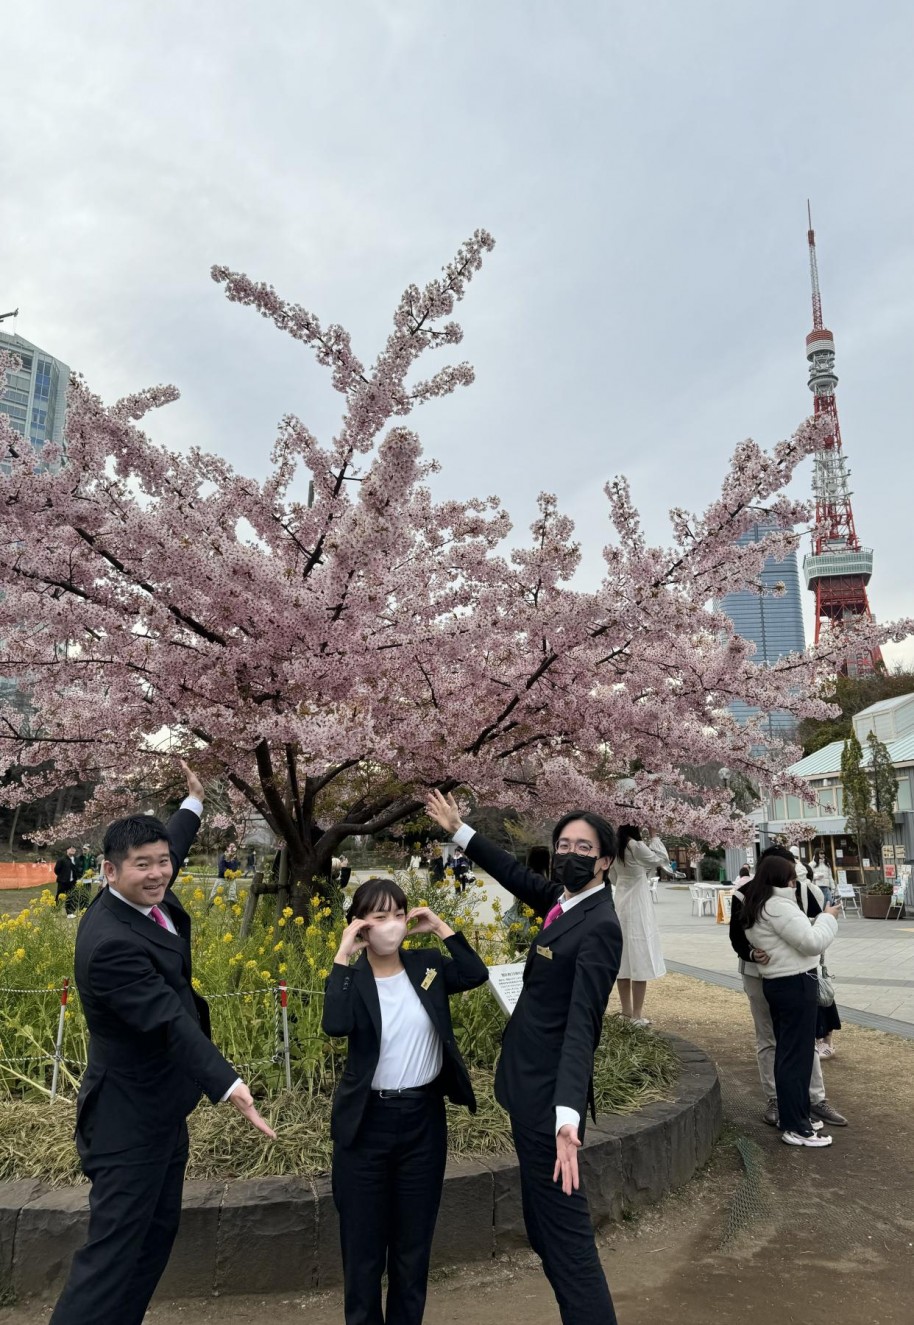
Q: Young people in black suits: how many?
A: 3